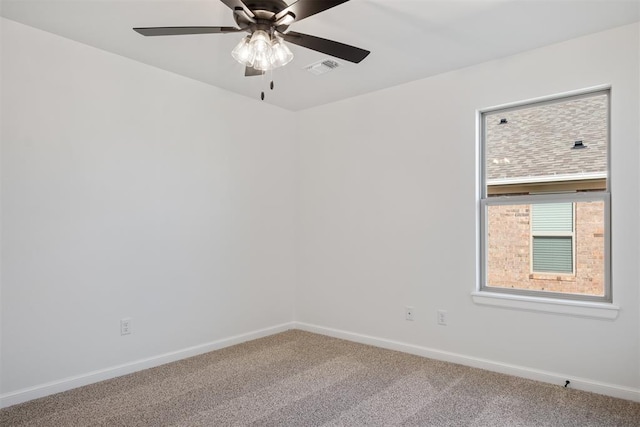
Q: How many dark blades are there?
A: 5